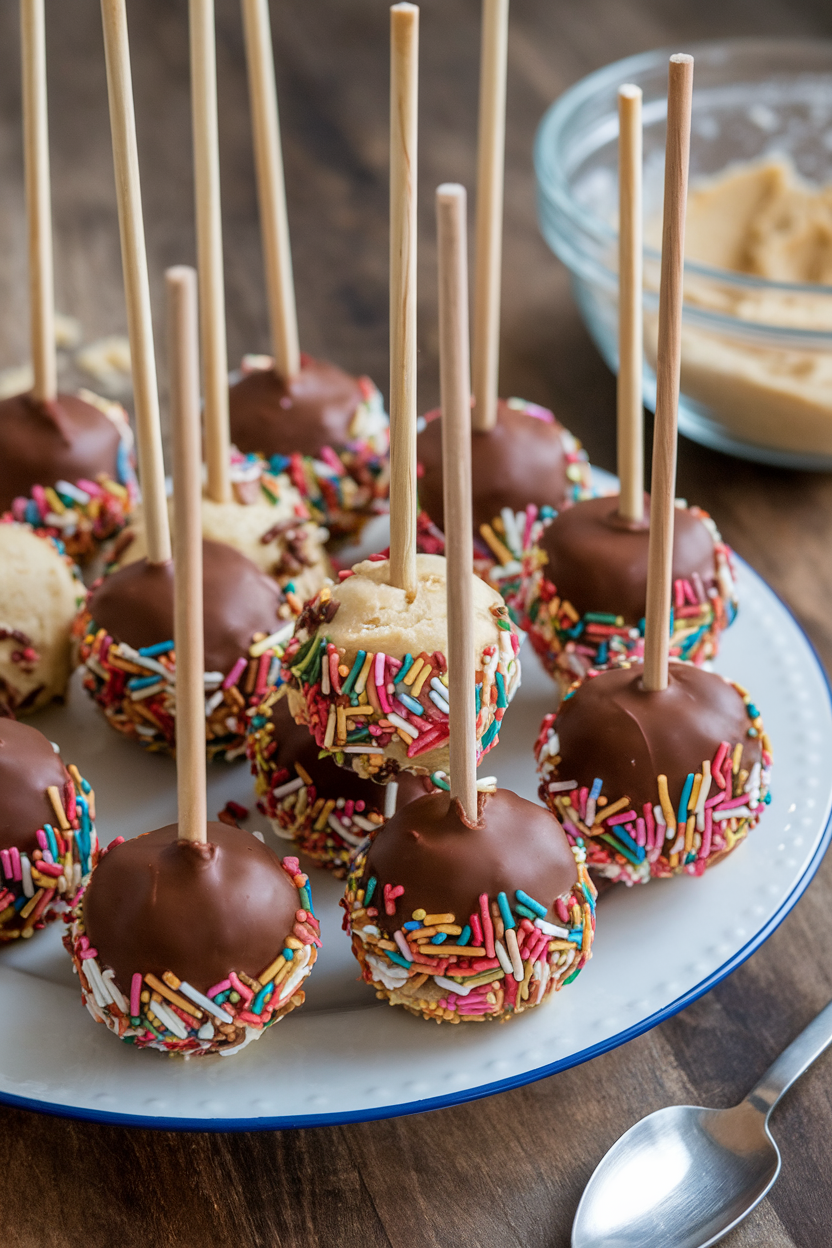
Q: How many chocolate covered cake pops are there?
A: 10